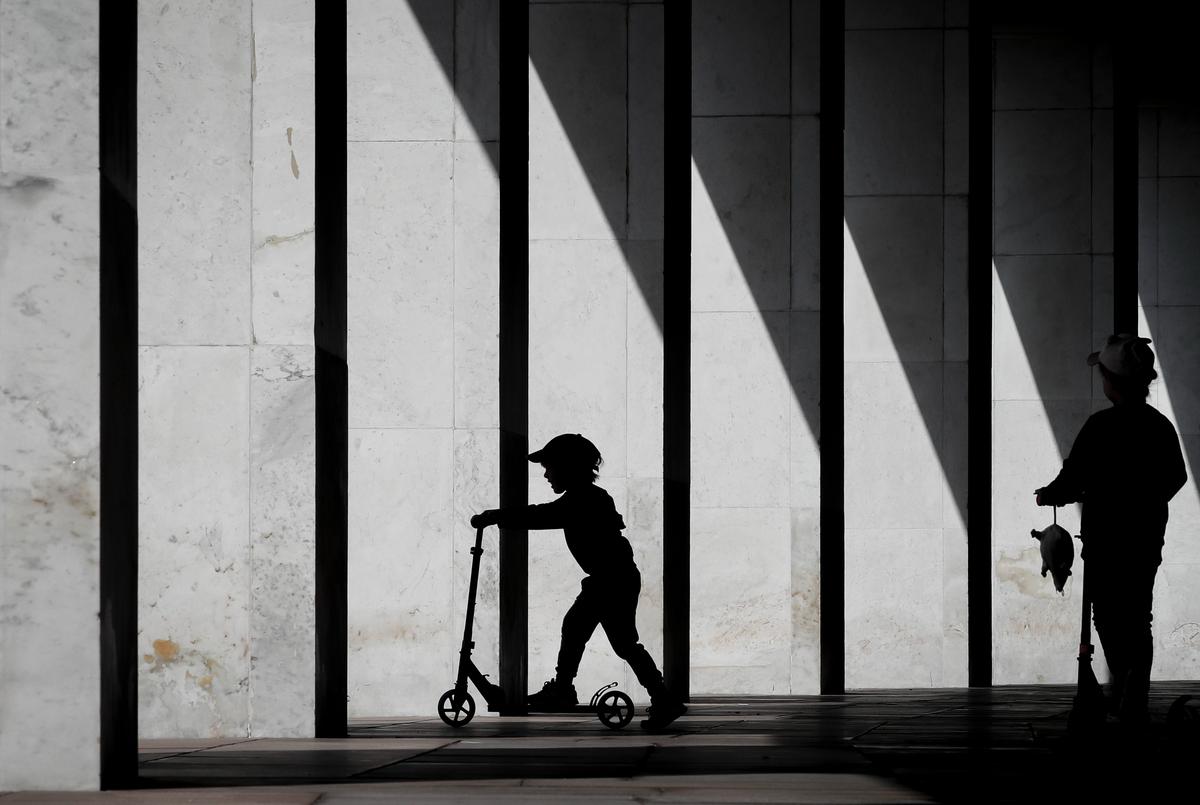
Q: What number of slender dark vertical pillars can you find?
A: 7